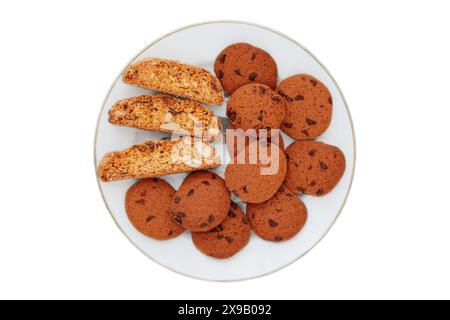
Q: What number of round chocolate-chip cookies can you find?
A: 10